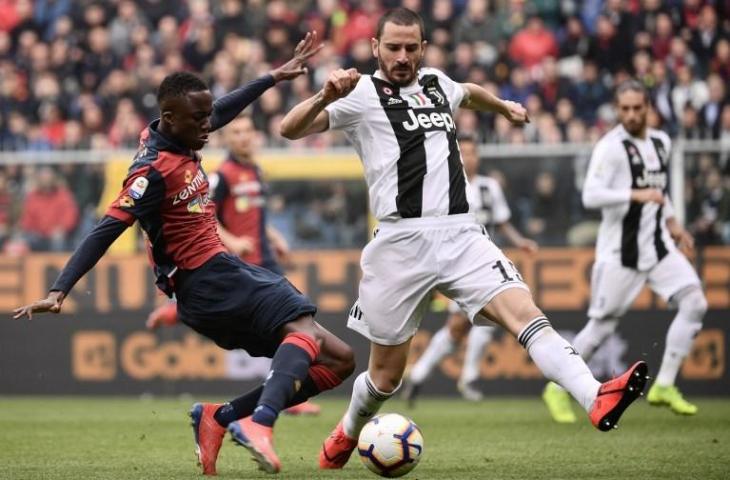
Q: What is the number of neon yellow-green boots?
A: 2